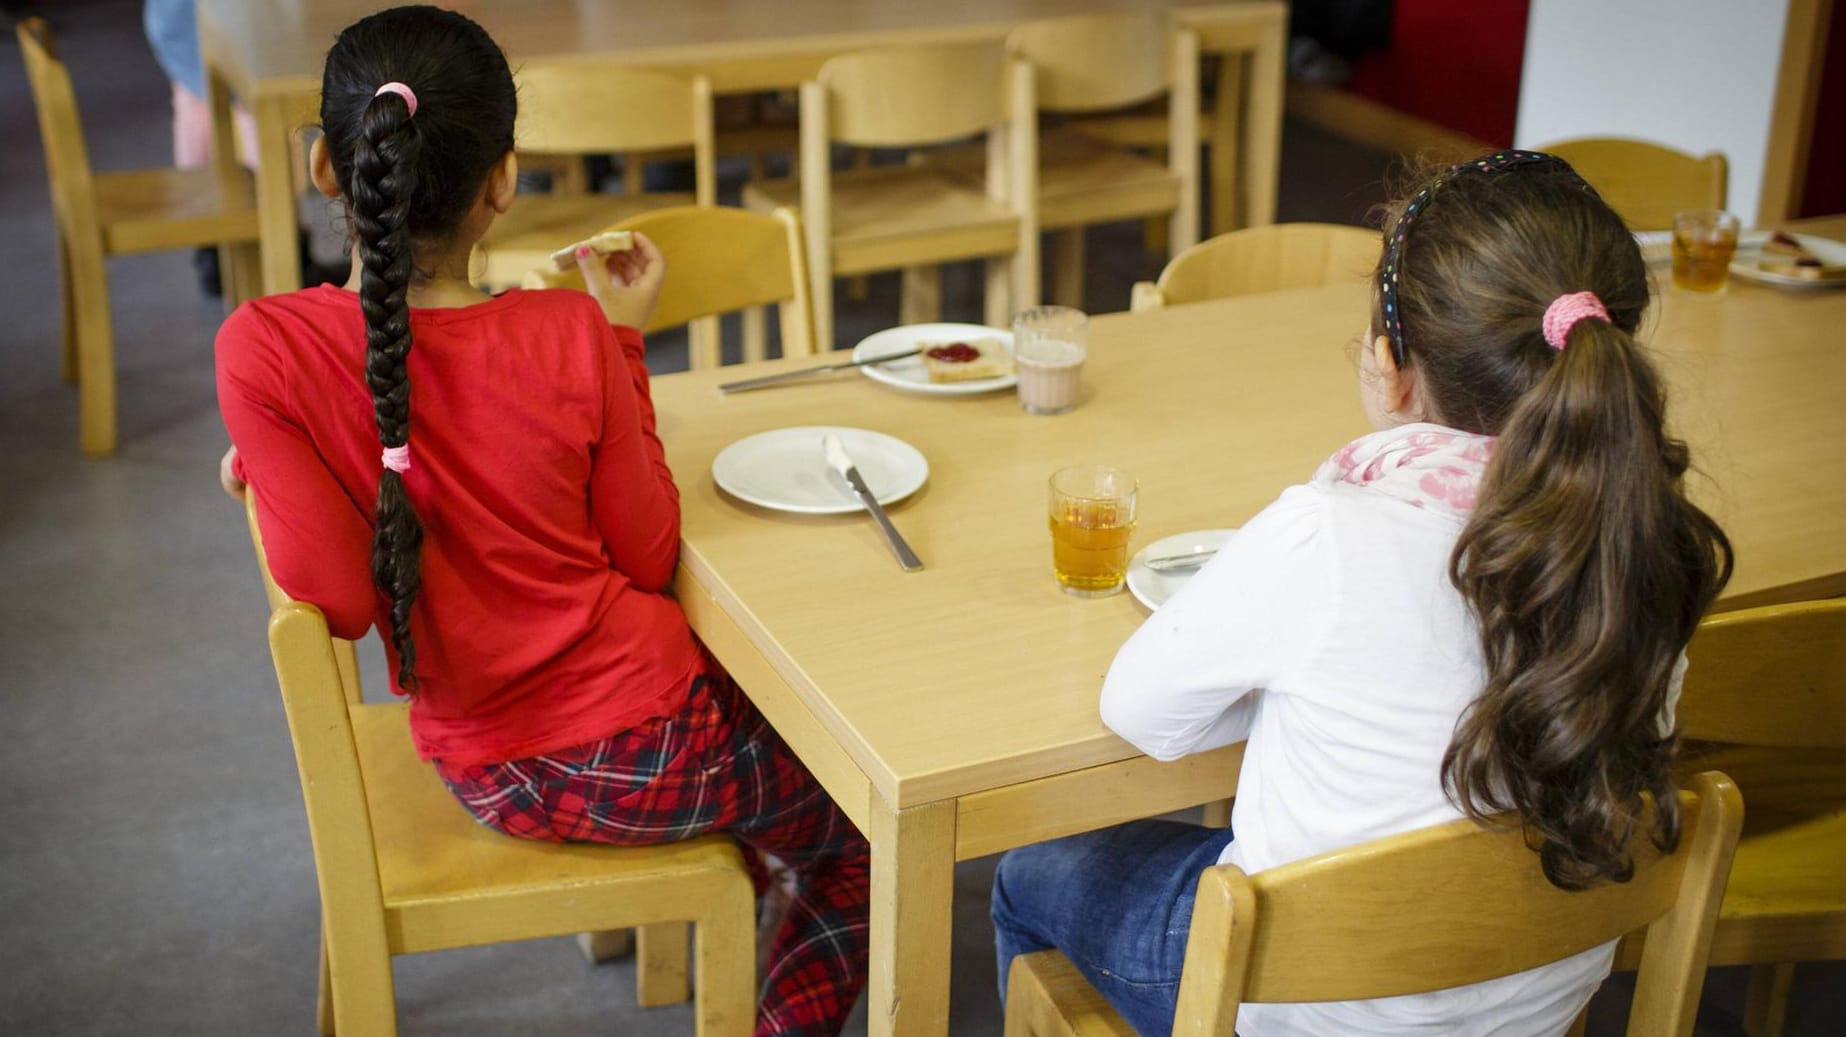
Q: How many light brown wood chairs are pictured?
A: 10